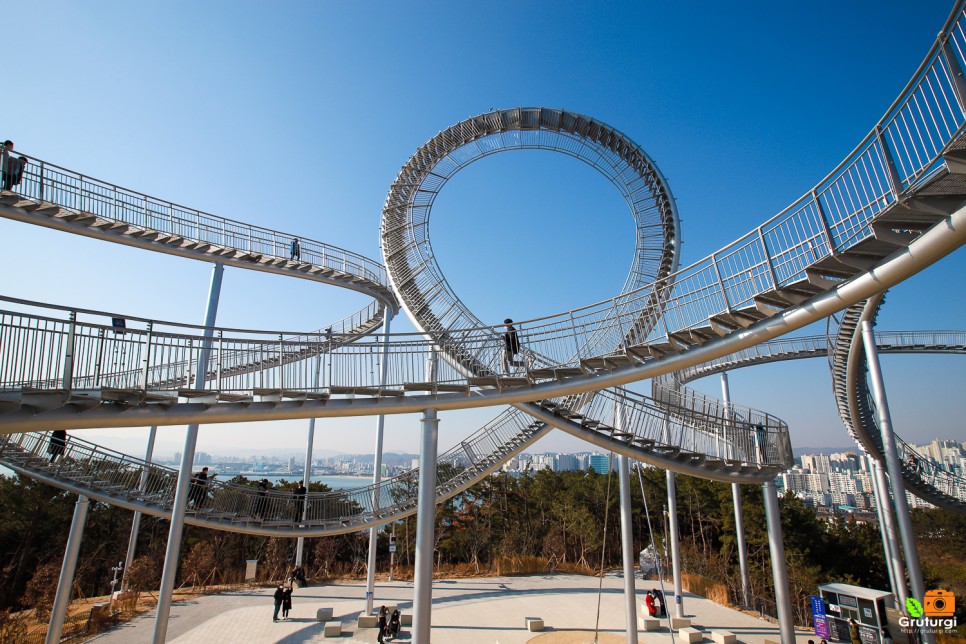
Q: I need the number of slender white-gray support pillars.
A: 13